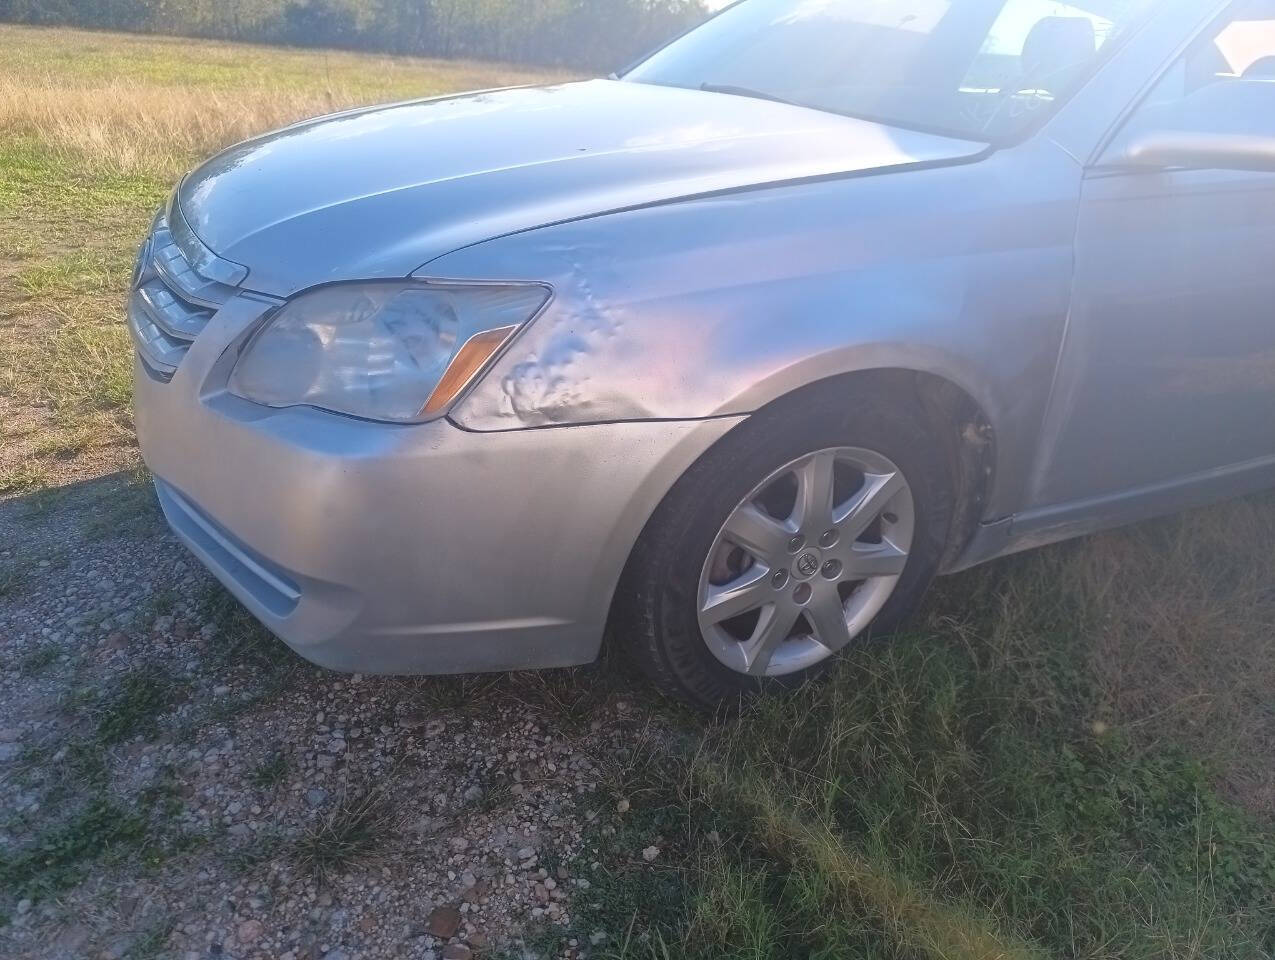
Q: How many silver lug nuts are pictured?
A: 4